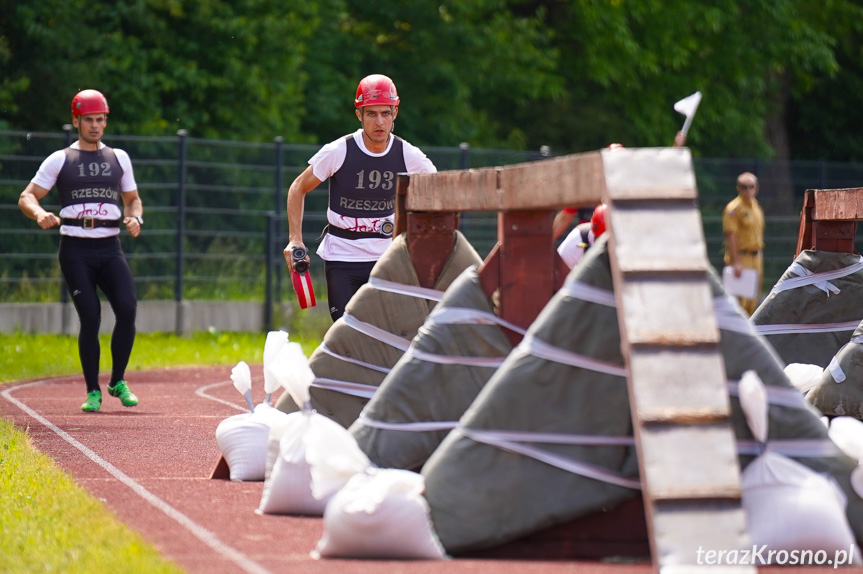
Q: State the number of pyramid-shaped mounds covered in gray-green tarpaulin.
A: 5